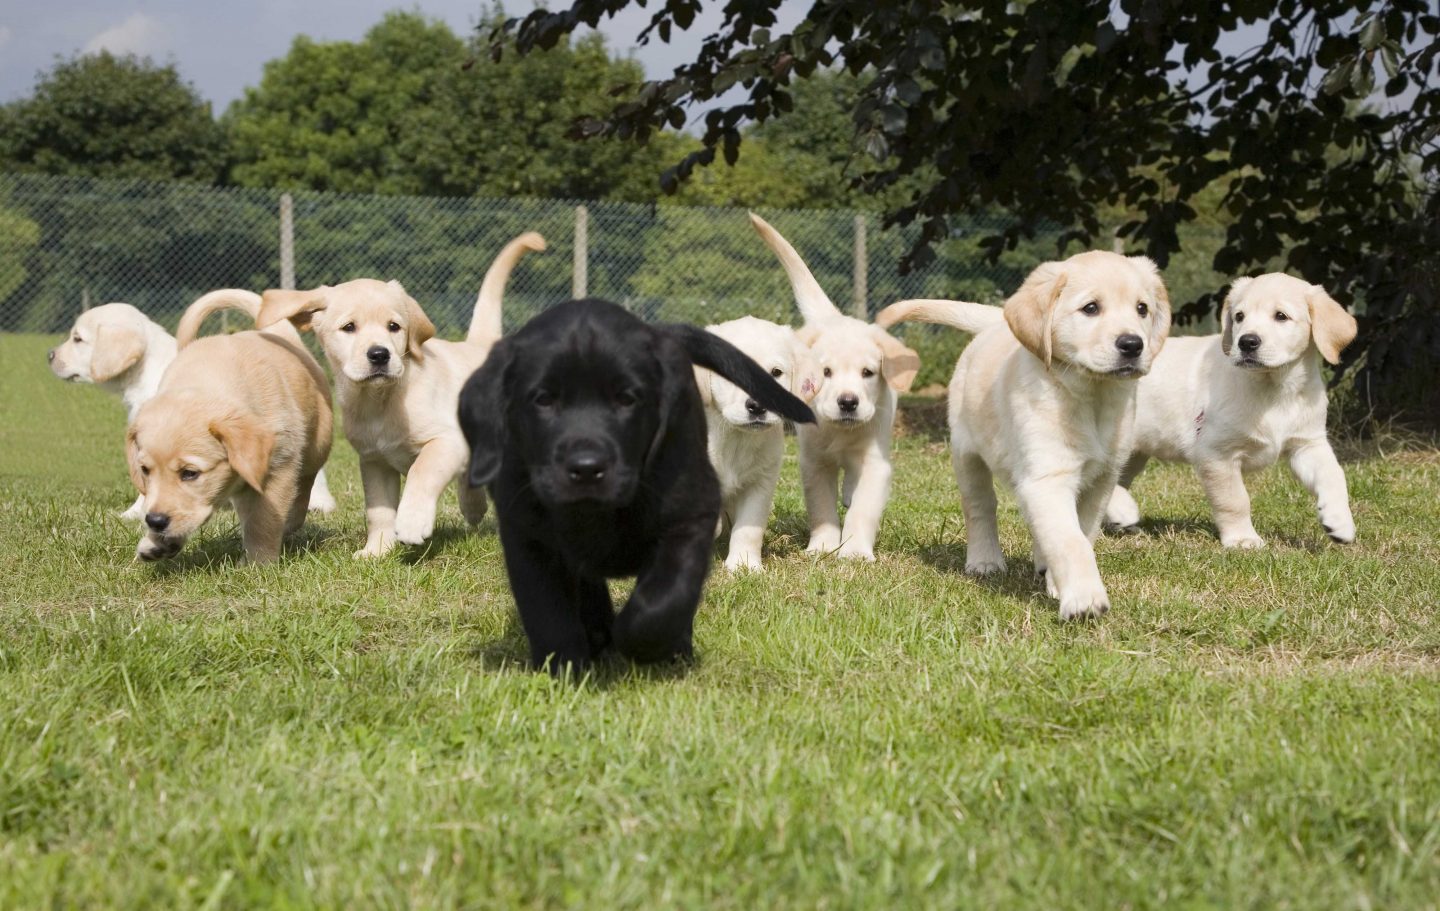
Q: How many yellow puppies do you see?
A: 7